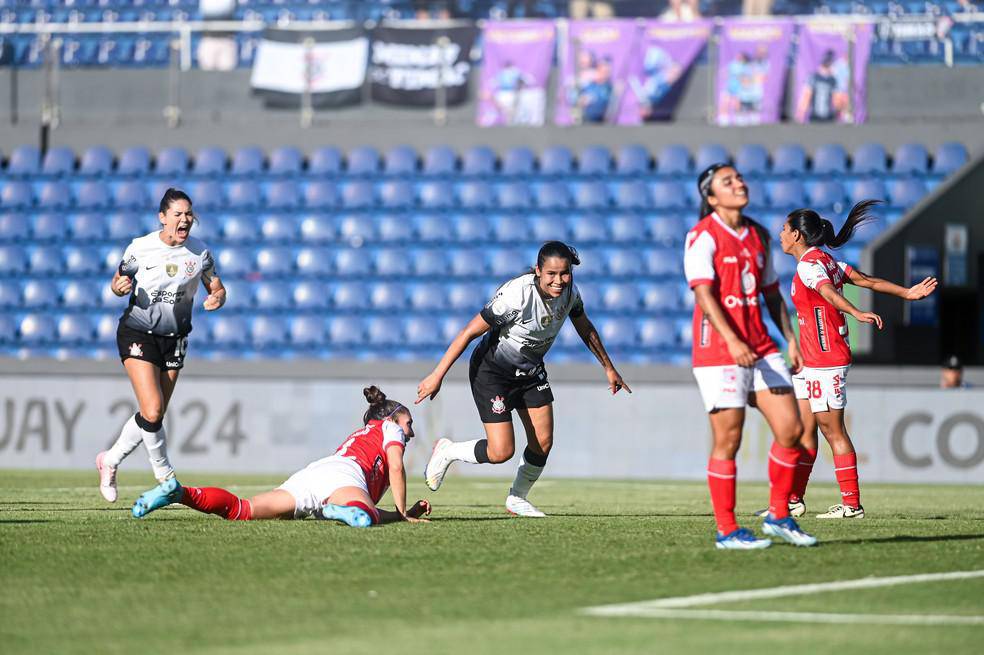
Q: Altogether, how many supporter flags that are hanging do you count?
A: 7